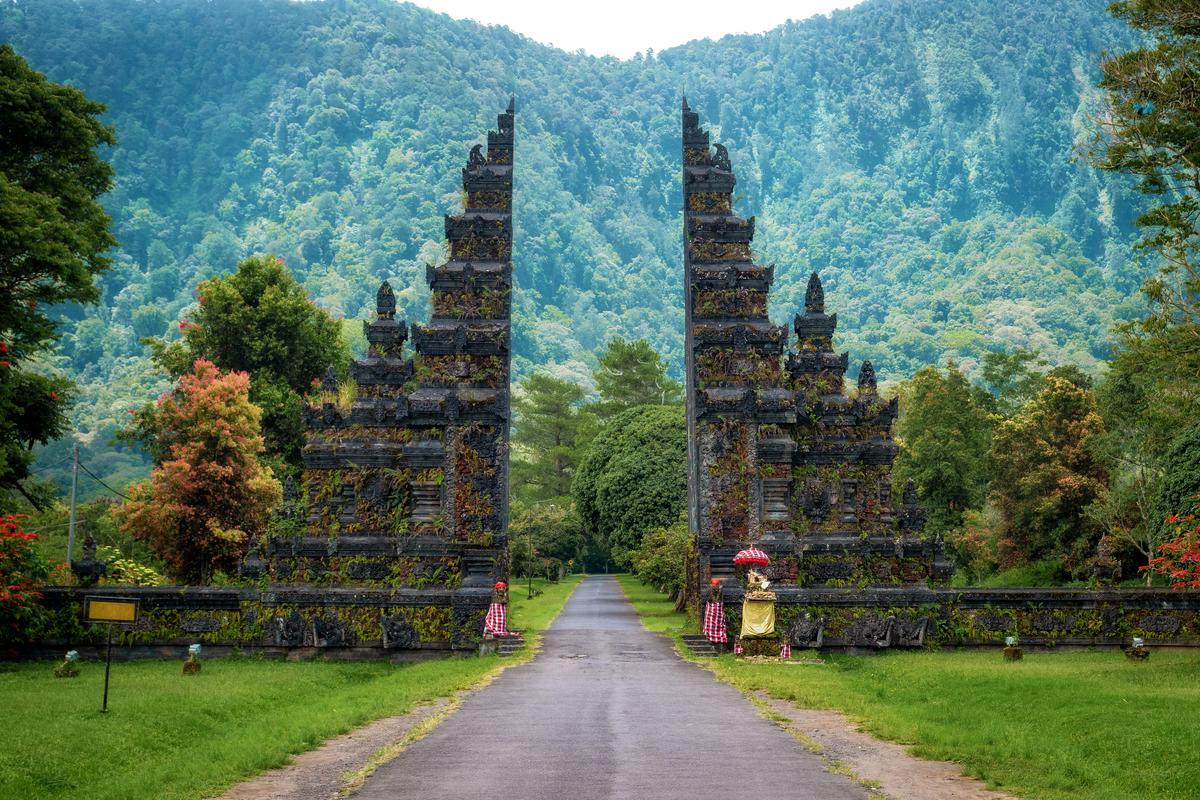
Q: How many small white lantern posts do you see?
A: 4